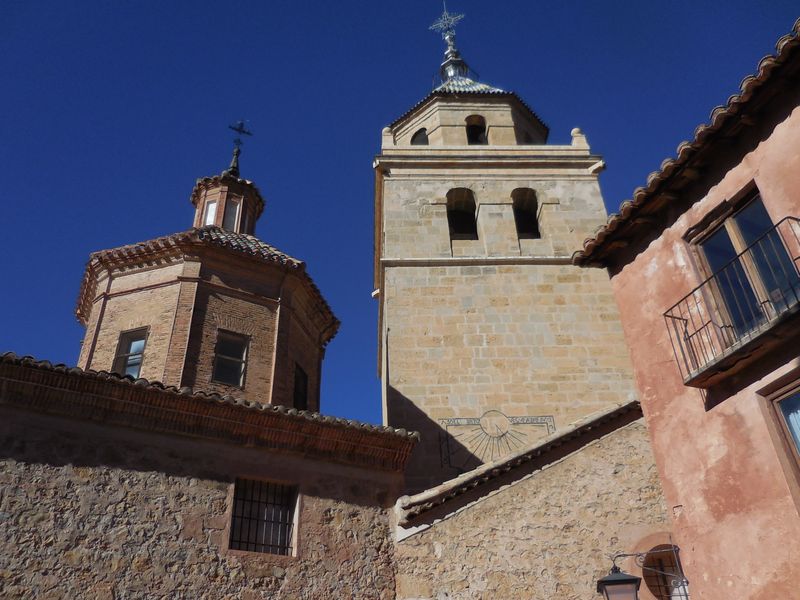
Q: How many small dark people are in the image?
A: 0